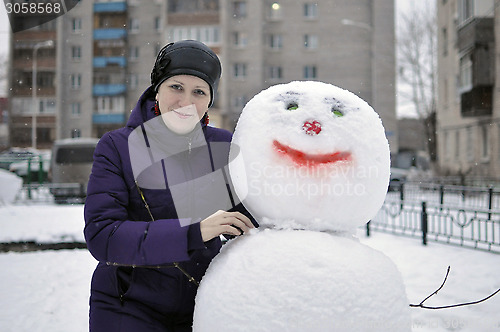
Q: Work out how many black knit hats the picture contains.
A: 1